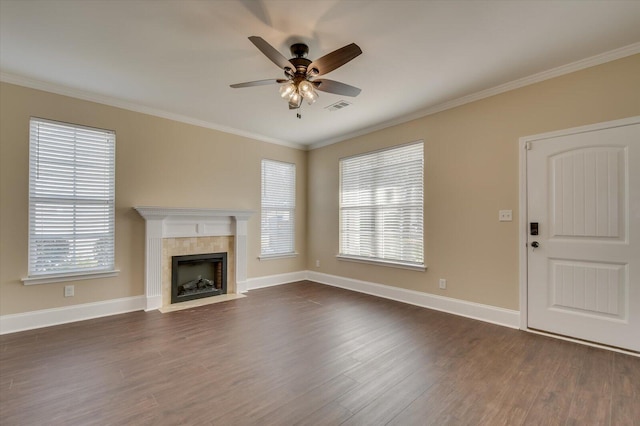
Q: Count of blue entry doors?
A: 0